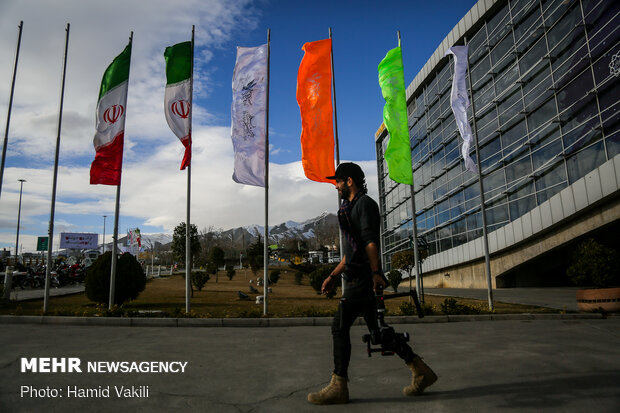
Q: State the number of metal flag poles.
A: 8